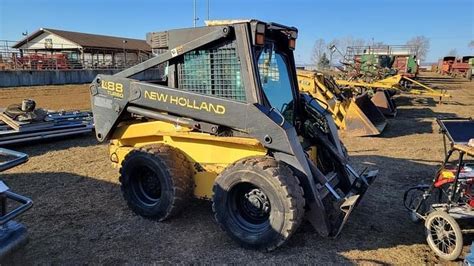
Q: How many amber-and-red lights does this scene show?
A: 2